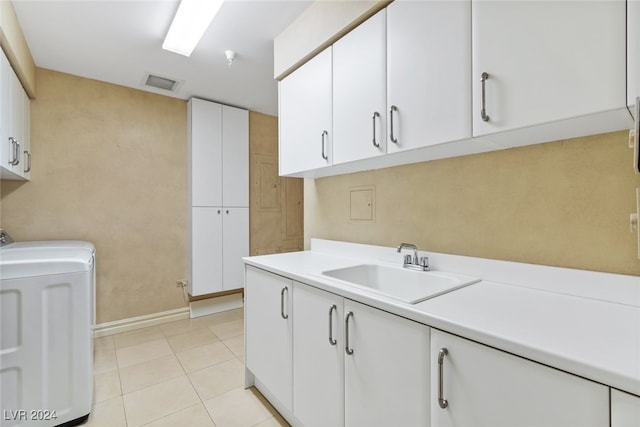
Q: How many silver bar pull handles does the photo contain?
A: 11